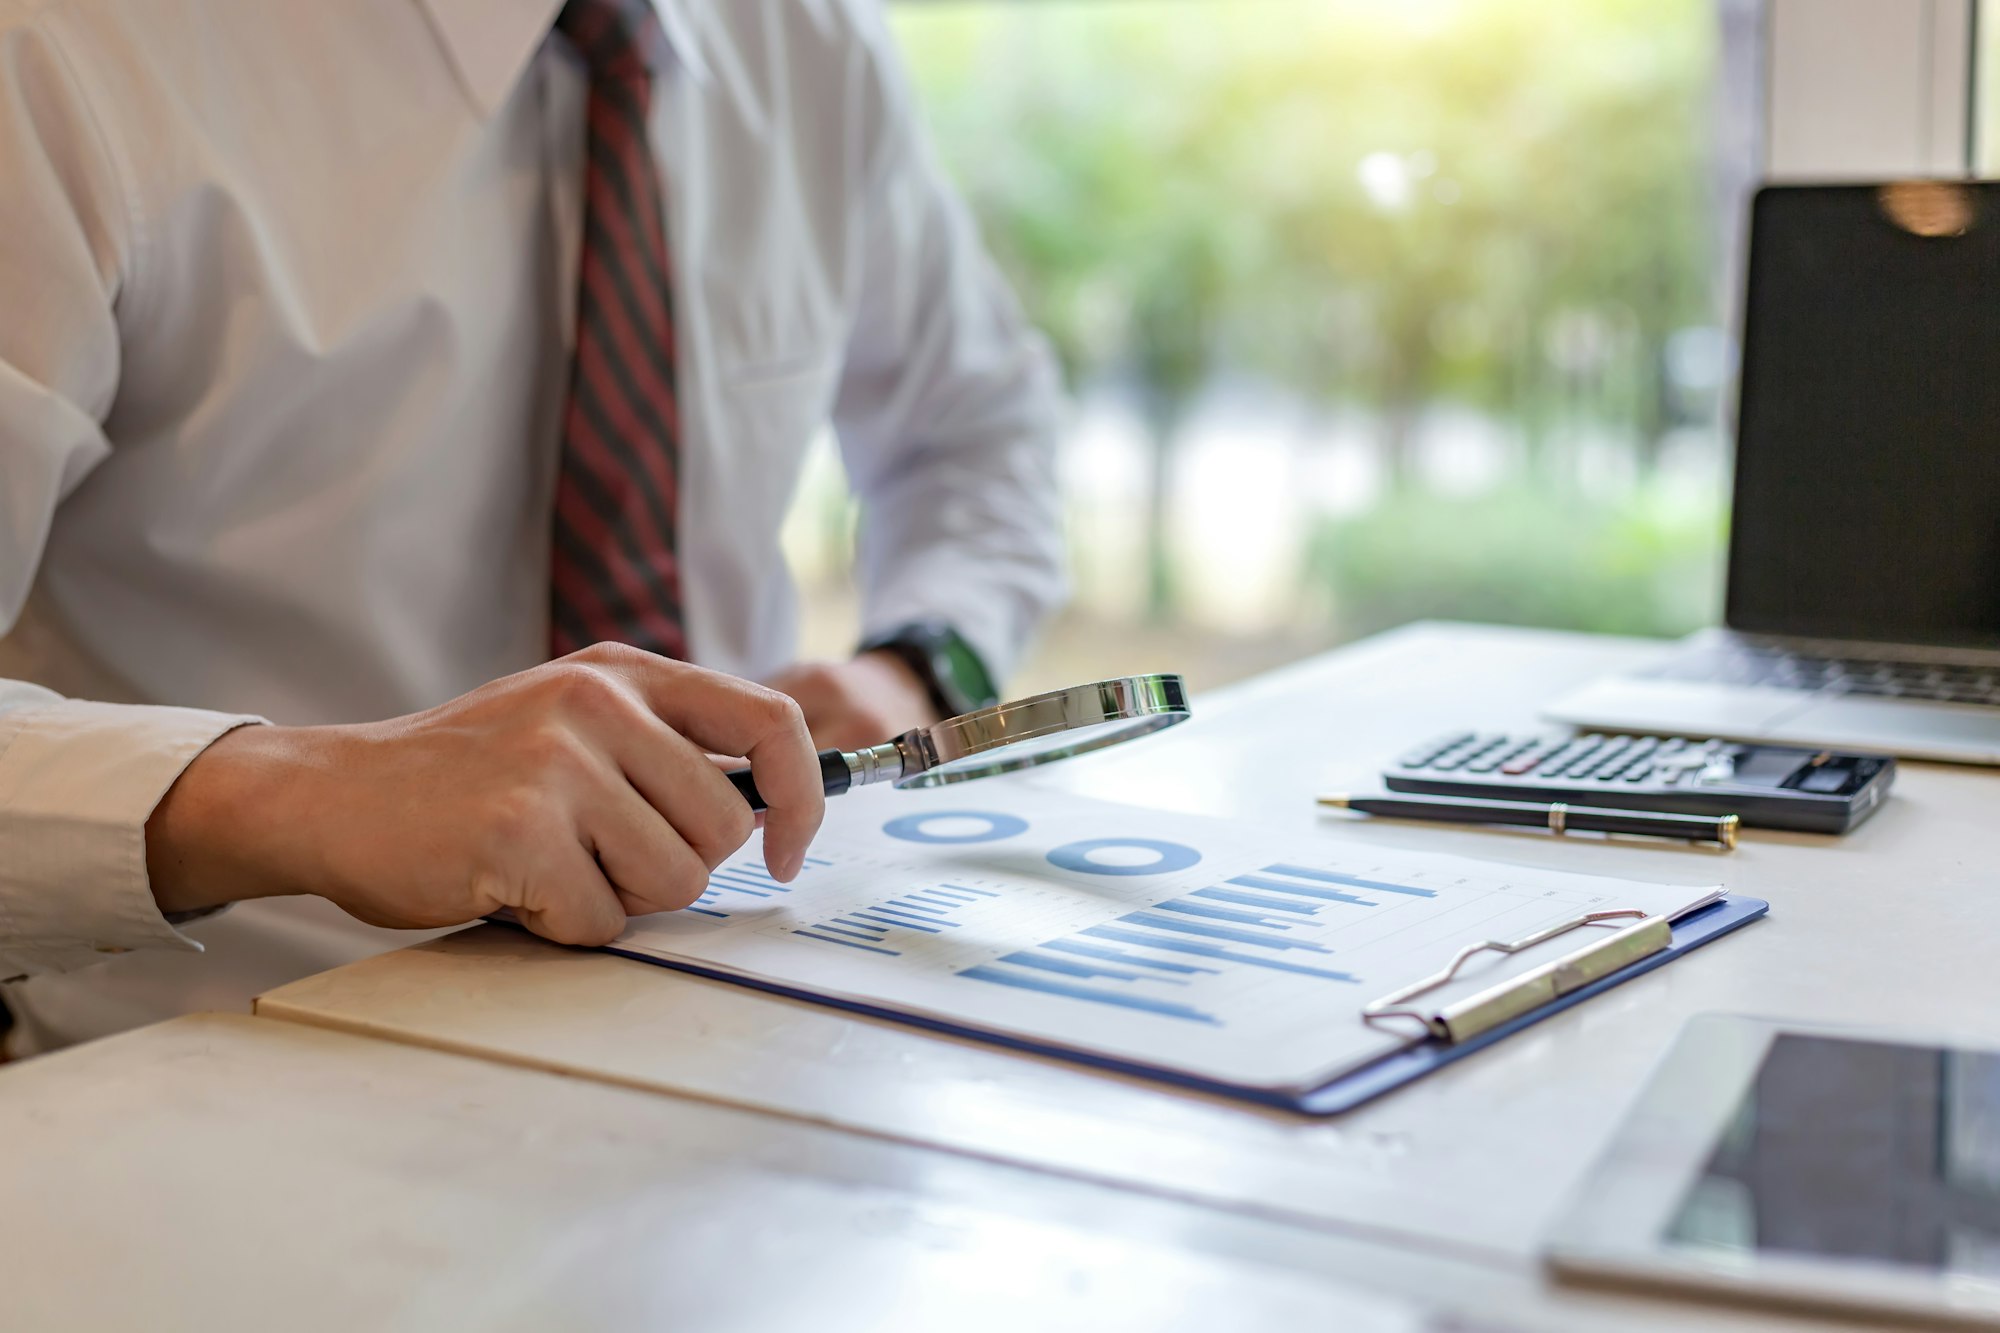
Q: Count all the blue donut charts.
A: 2